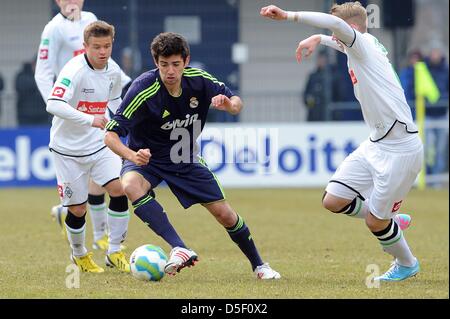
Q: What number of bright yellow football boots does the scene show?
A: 4